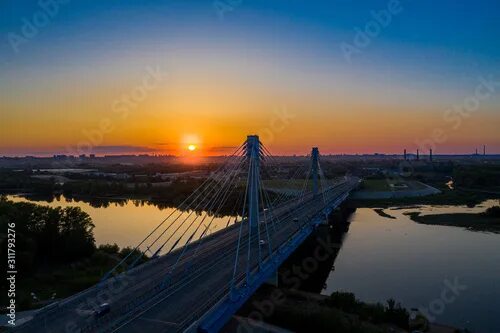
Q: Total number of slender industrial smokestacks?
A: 5